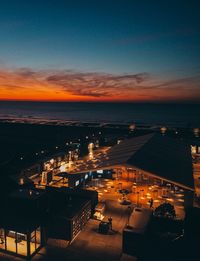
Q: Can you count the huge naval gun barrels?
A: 0